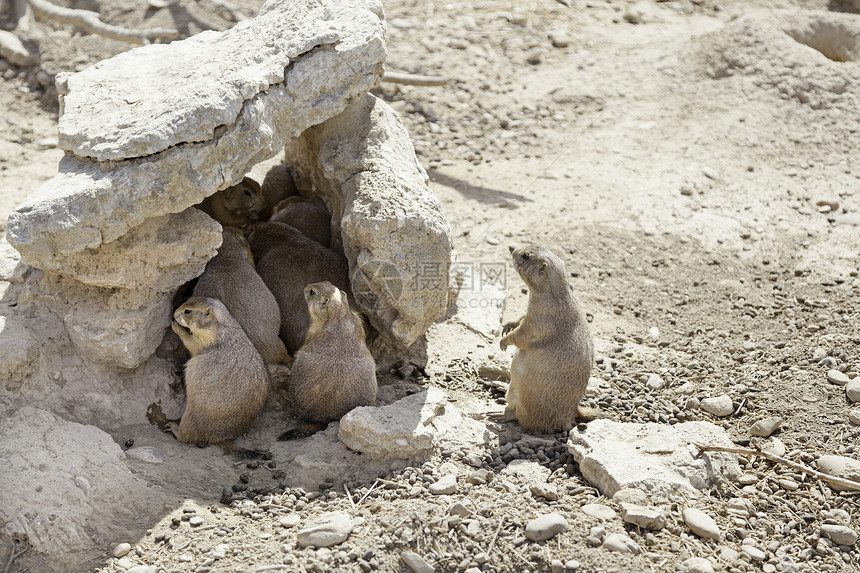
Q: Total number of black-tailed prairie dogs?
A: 8